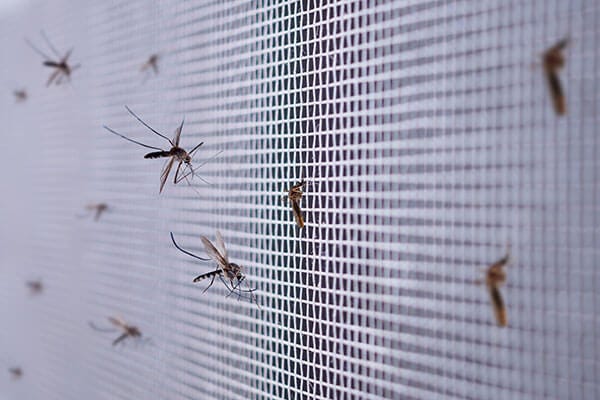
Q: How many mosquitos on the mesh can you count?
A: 12